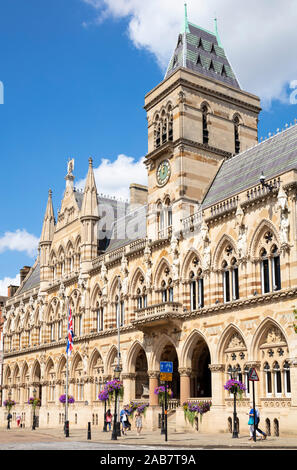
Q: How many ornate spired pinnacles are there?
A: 2